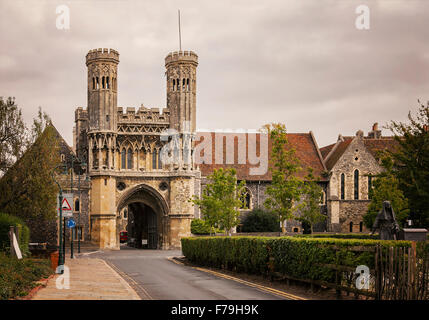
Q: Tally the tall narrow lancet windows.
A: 3